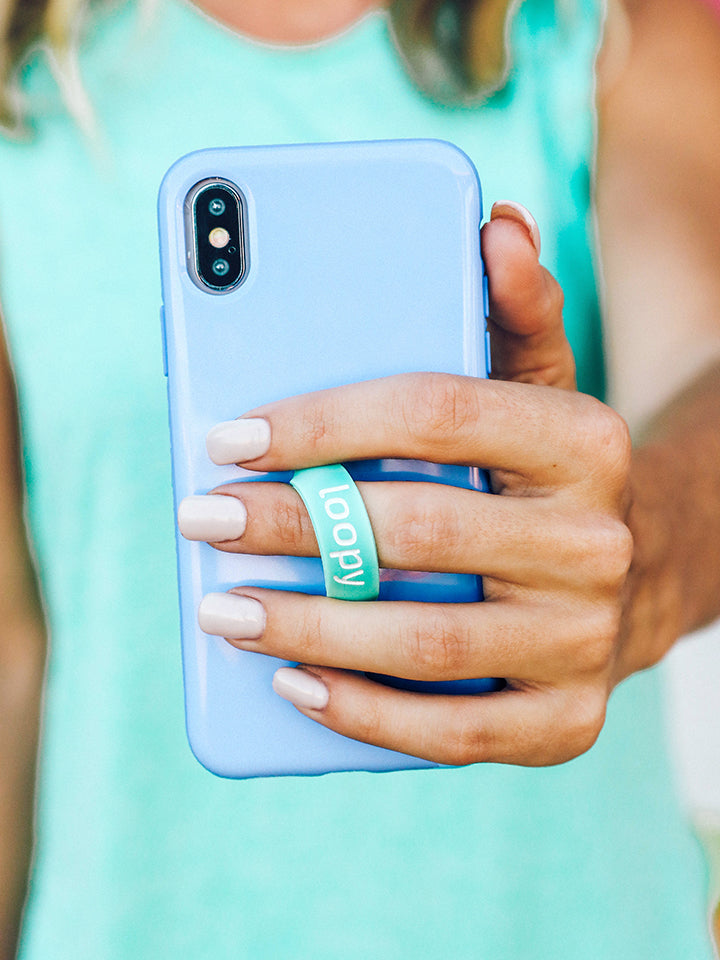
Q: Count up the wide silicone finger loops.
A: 1